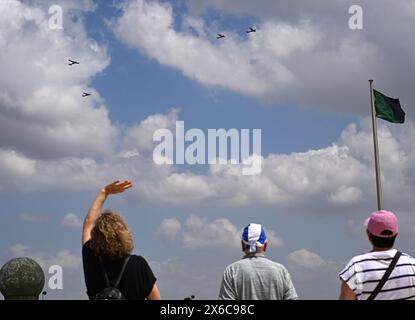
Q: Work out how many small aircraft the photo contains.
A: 4